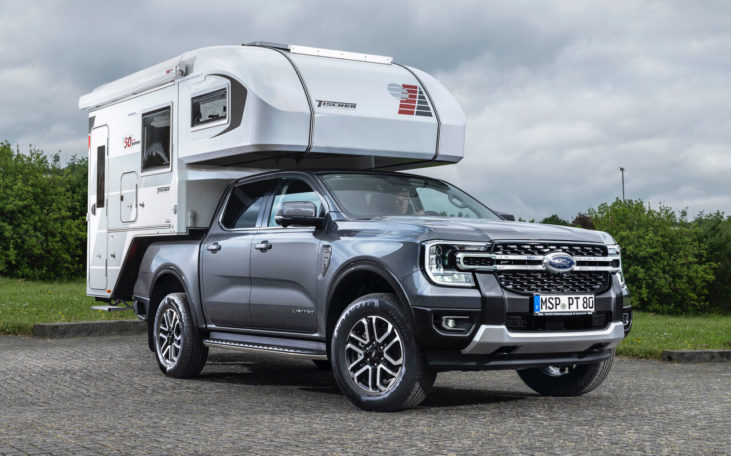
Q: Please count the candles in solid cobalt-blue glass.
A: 0